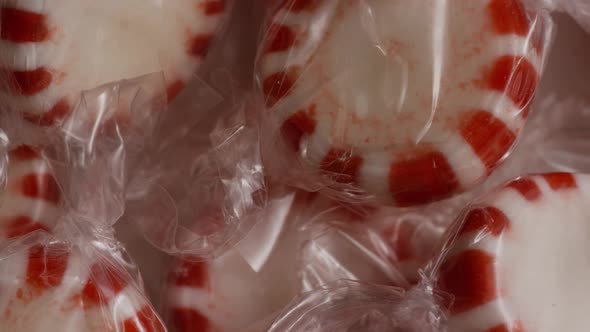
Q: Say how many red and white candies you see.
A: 6